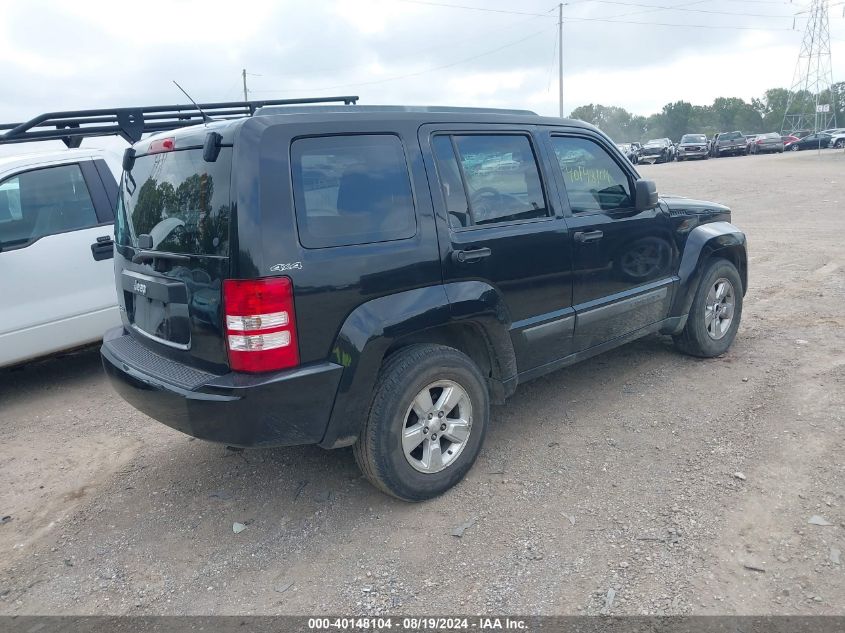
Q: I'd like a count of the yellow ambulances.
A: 0